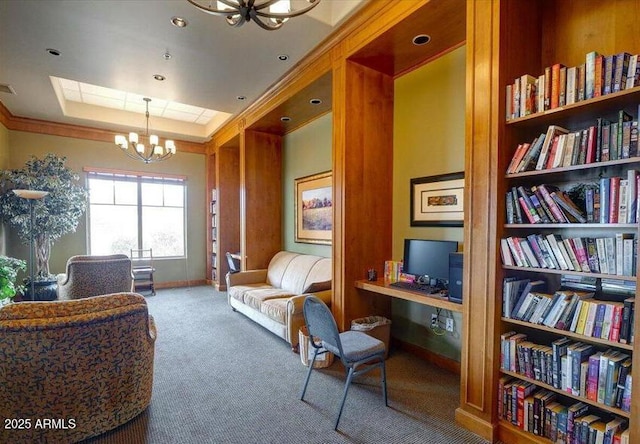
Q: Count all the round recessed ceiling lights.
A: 8